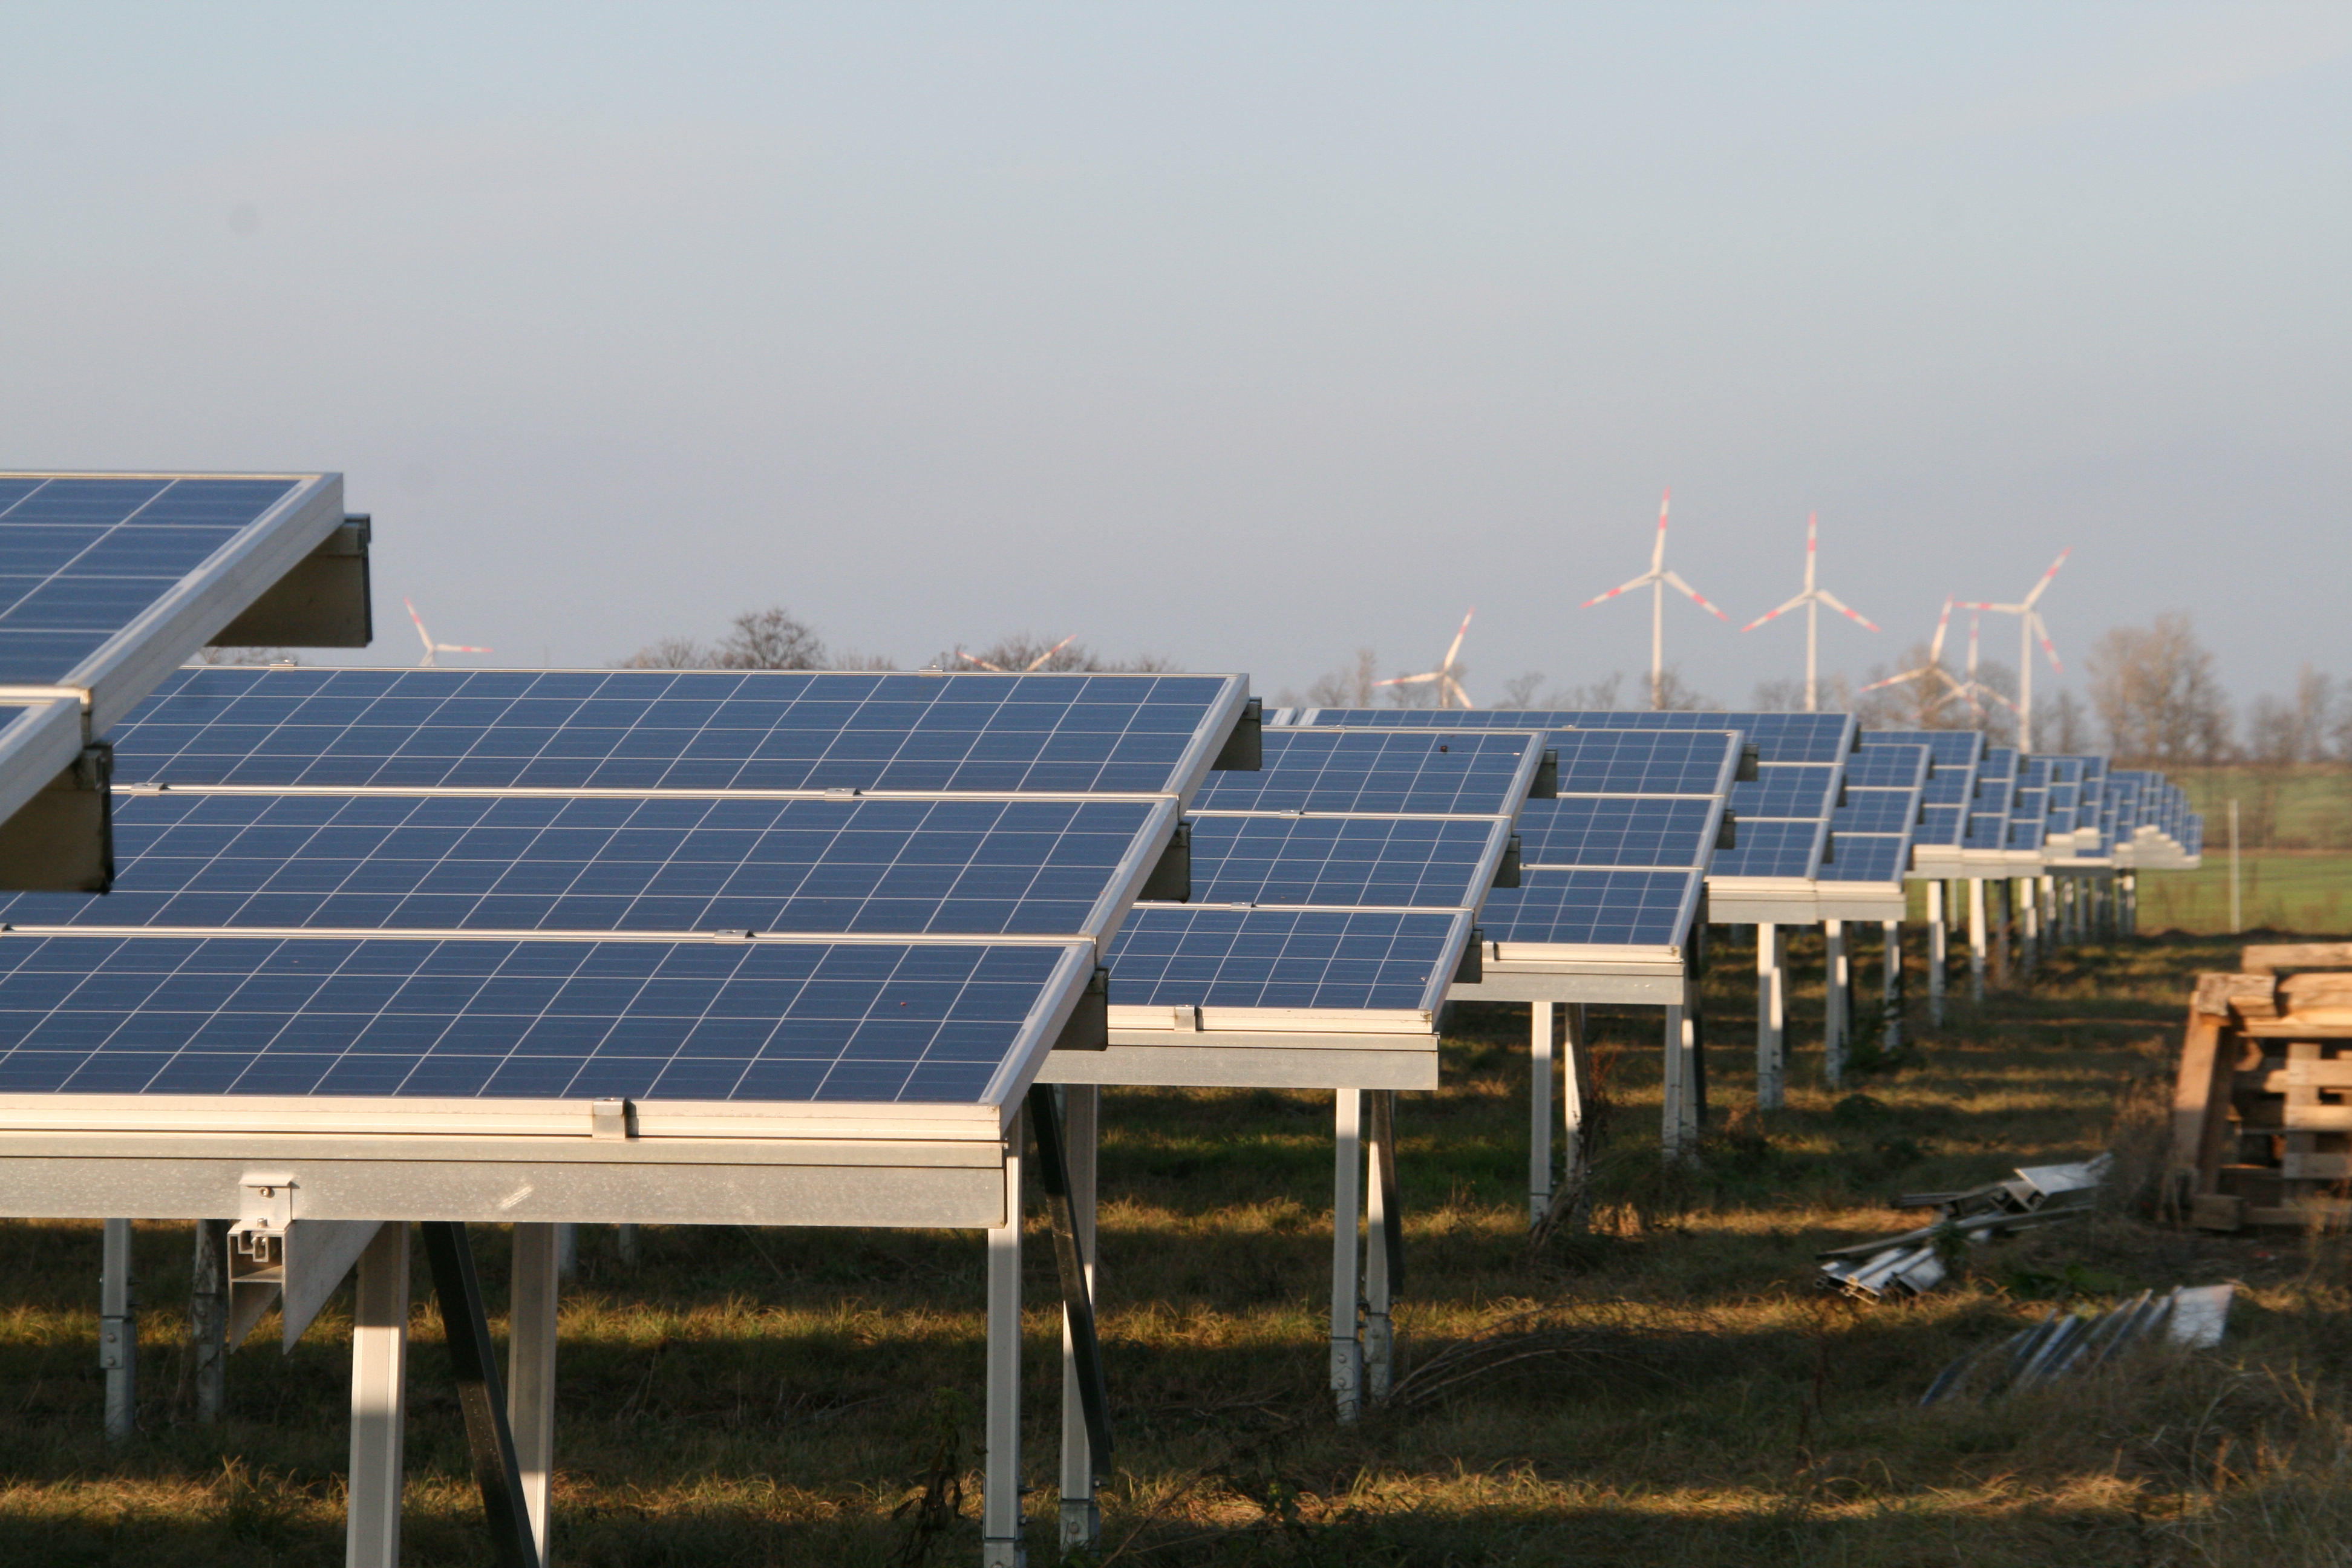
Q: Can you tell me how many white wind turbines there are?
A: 8